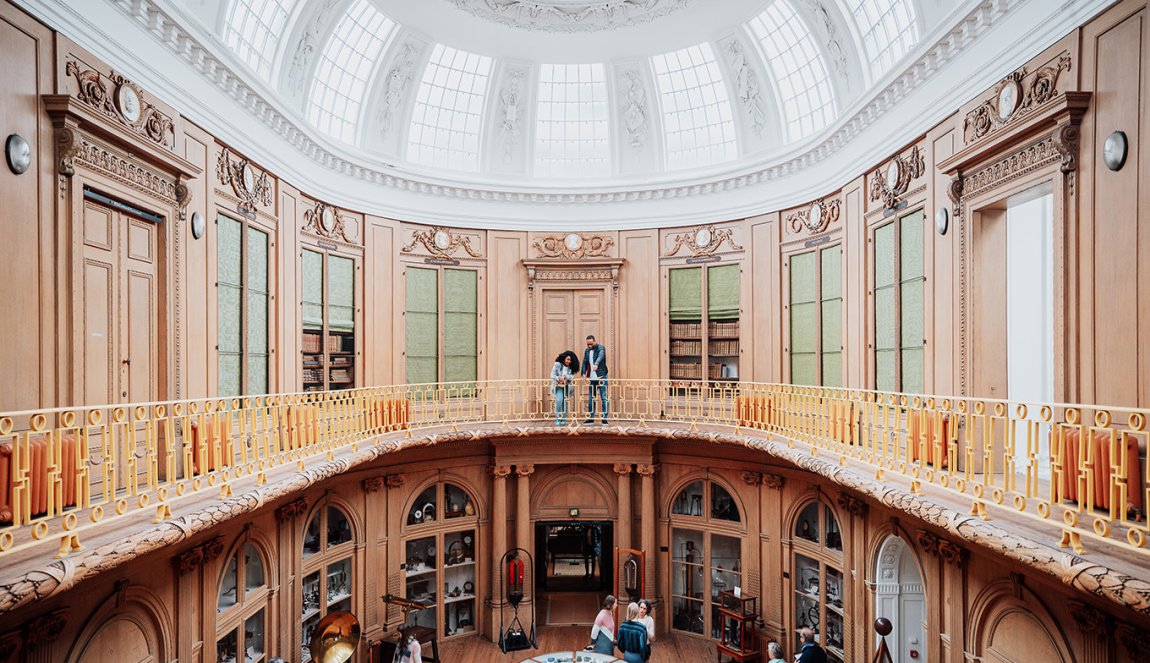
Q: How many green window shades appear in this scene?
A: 12